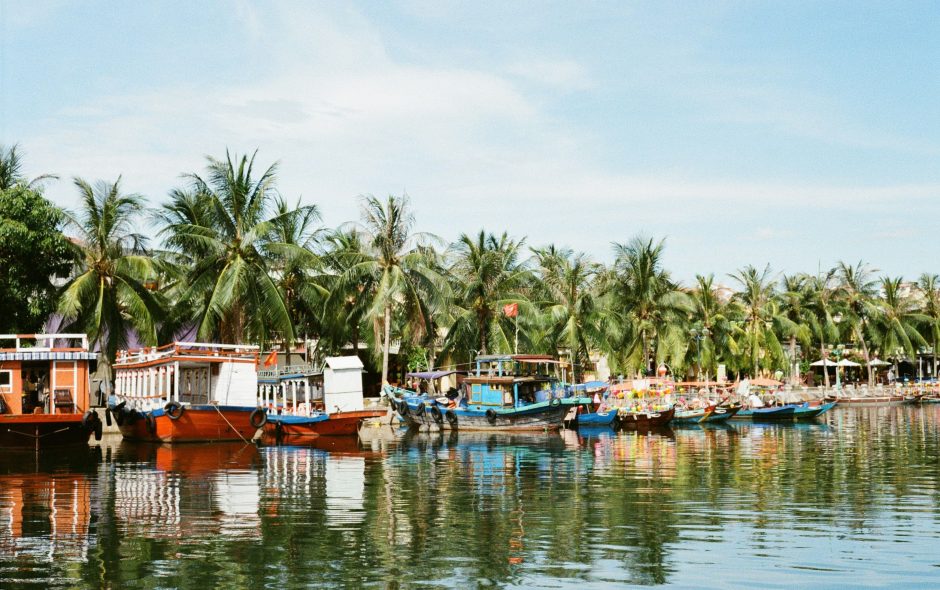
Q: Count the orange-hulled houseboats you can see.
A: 3